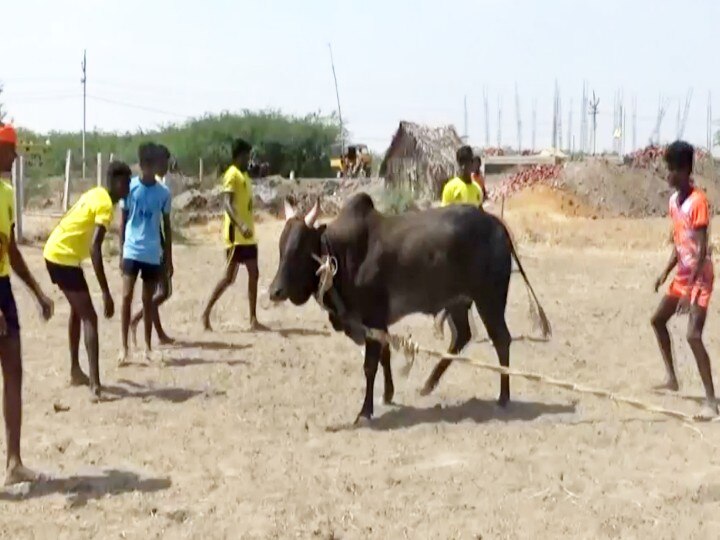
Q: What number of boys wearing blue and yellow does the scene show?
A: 5